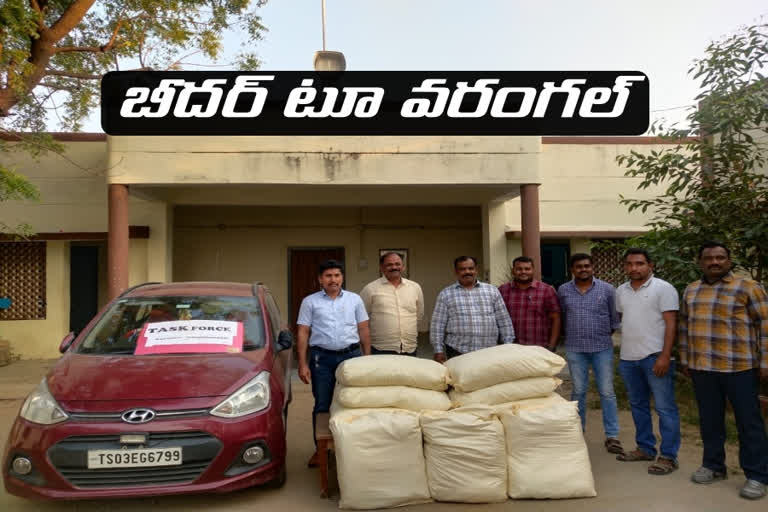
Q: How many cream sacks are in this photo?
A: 7